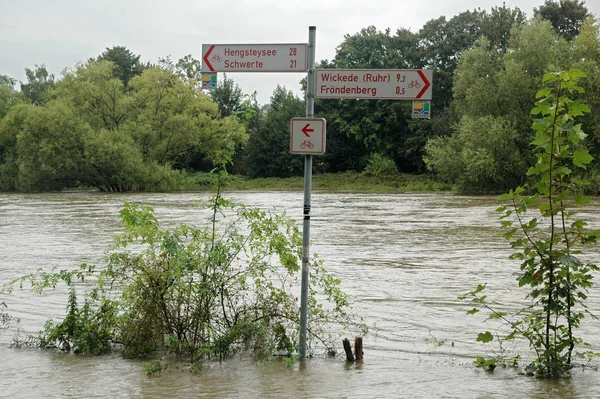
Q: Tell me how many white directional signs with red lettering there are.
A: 2